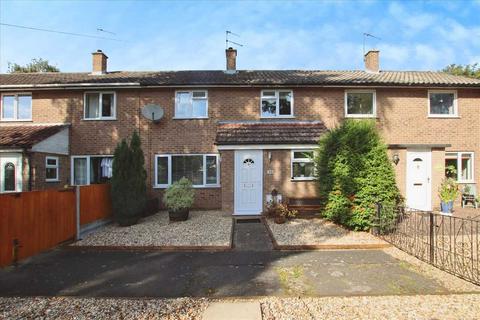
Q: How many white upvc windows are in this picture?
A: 11